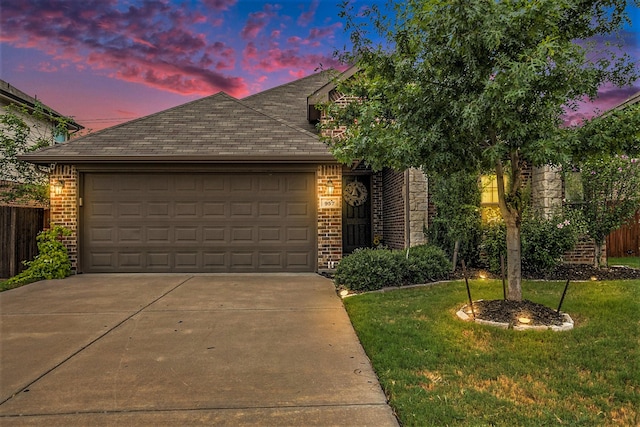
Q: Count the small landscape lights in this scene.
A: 5